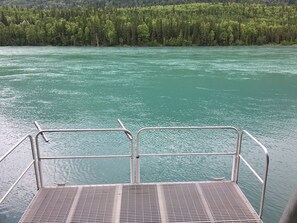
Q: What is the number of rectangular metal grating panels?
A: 5